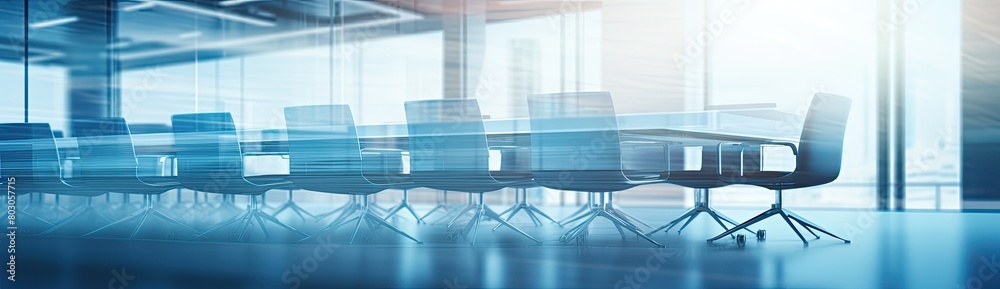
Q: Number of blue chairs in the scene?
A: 7